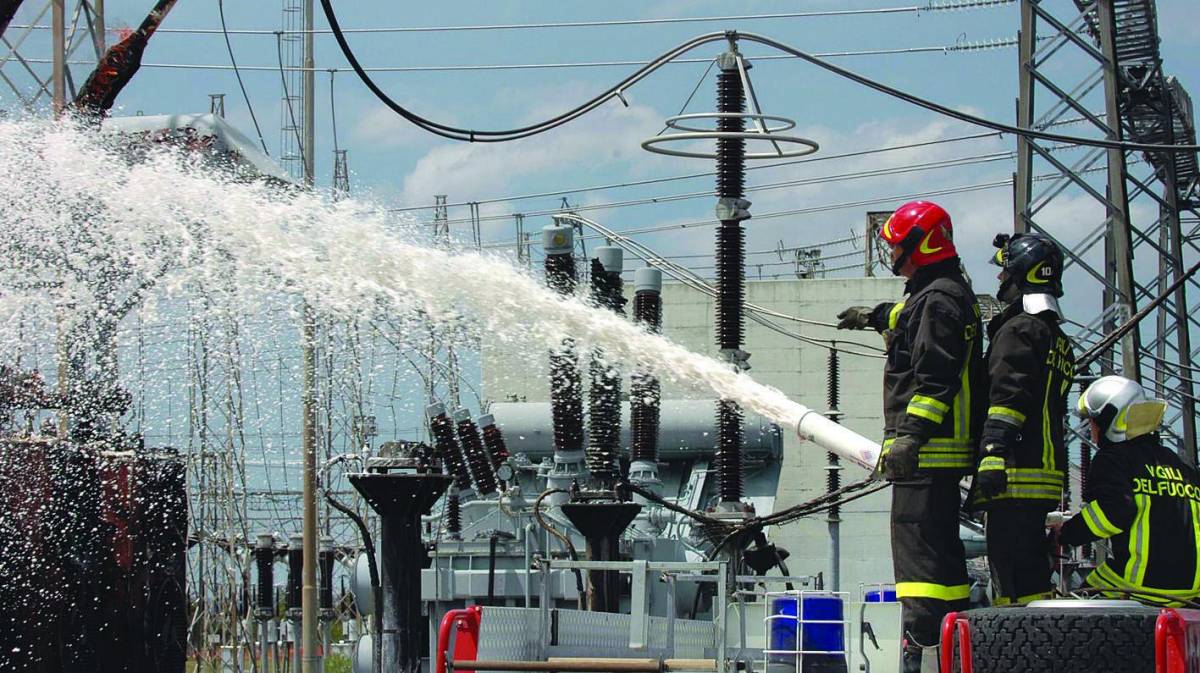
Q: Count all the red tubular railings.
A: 3